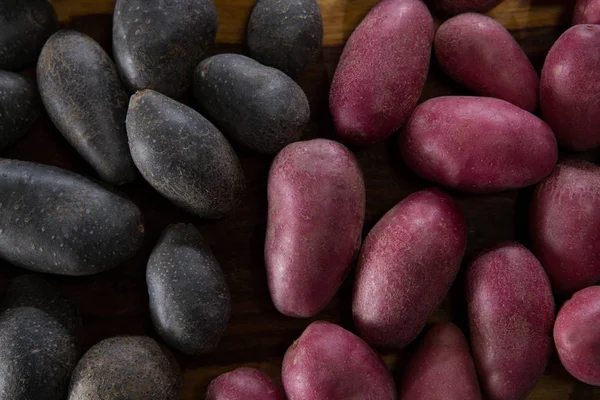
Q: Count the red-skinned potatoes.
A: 14